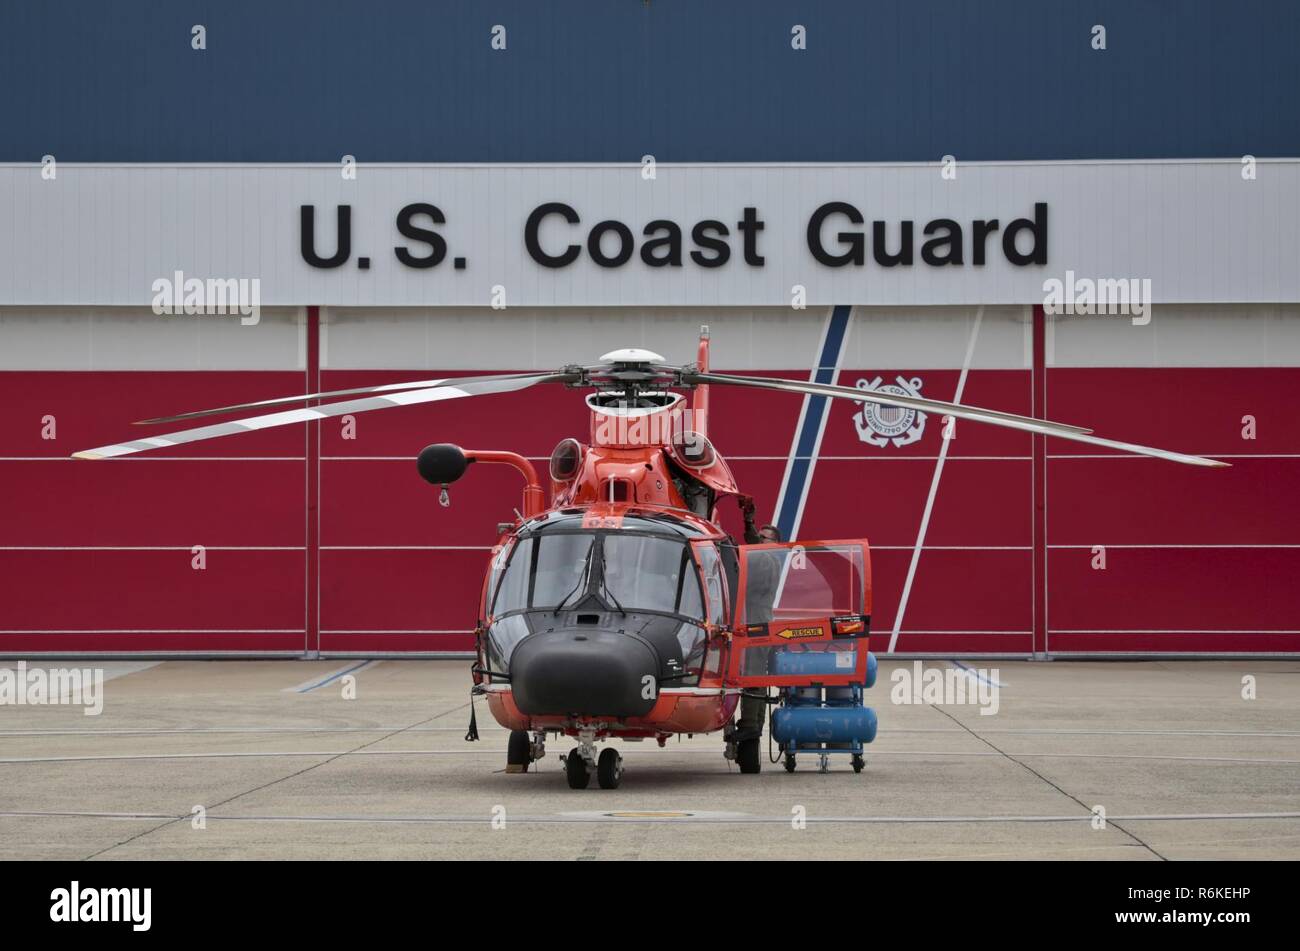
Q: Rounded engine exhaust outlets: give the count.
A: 2